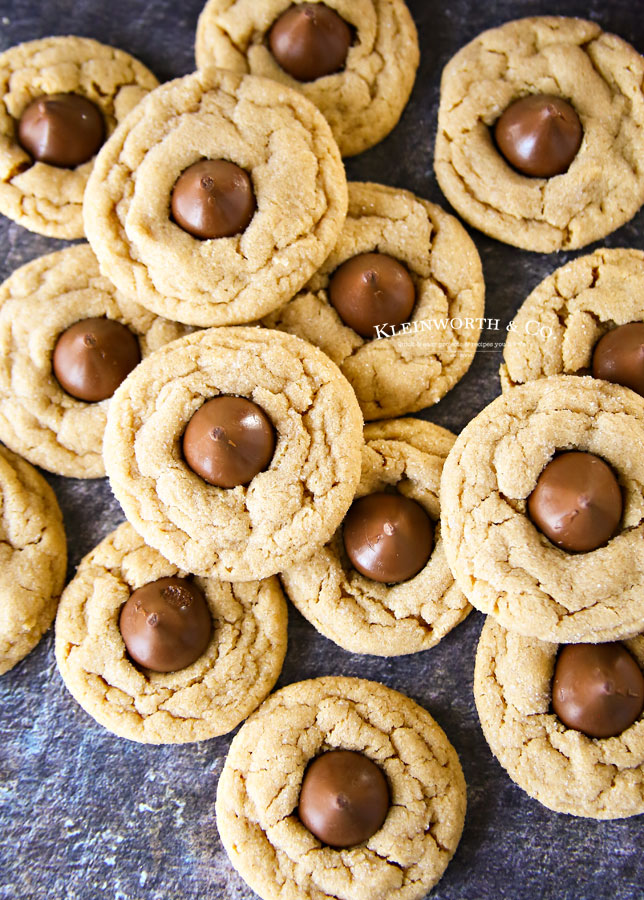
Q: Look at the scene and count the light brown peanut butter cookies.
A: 14